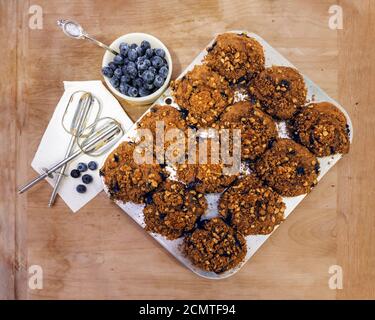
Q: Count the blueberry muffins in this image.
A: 12